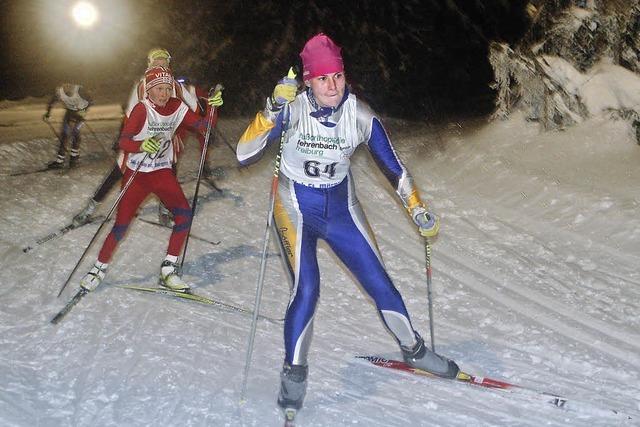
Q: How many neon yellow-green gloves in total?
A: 2